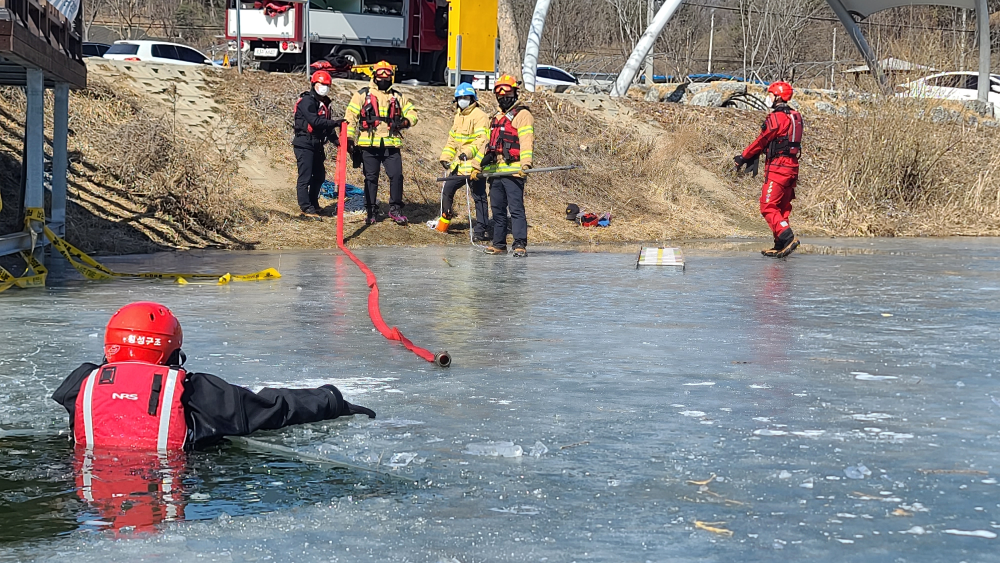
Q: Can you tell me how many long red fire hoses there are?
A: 1